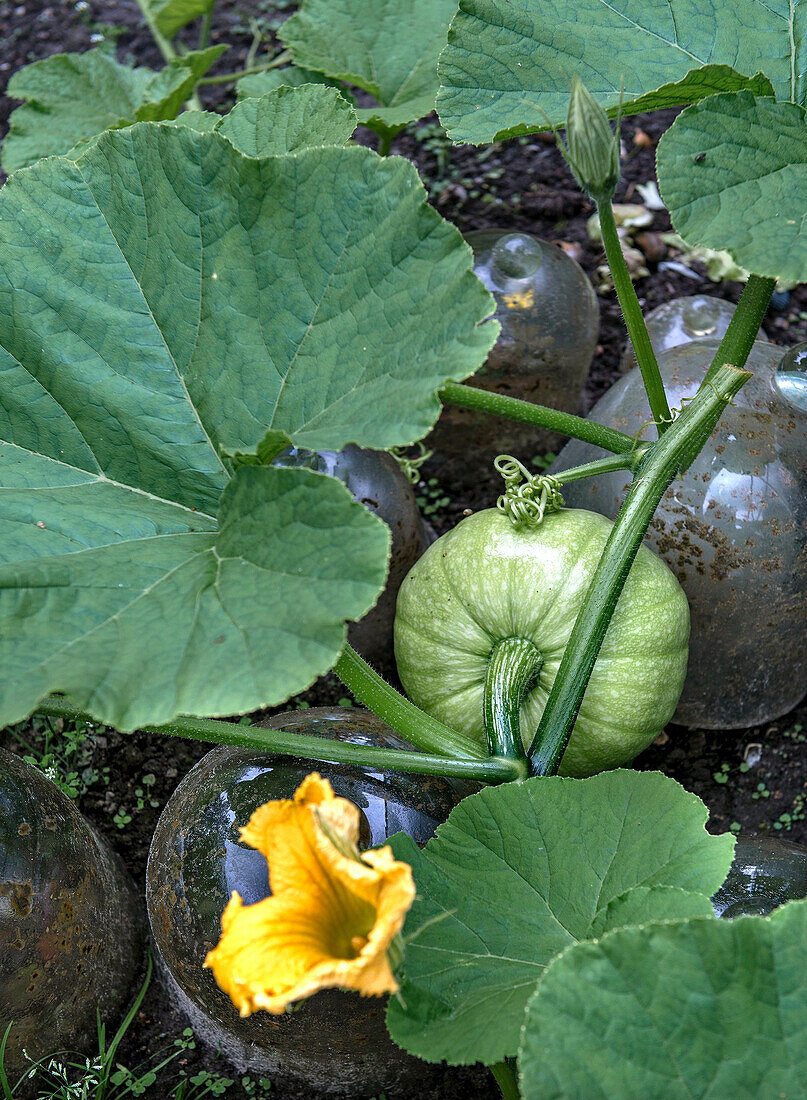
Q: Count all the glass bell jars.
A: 7